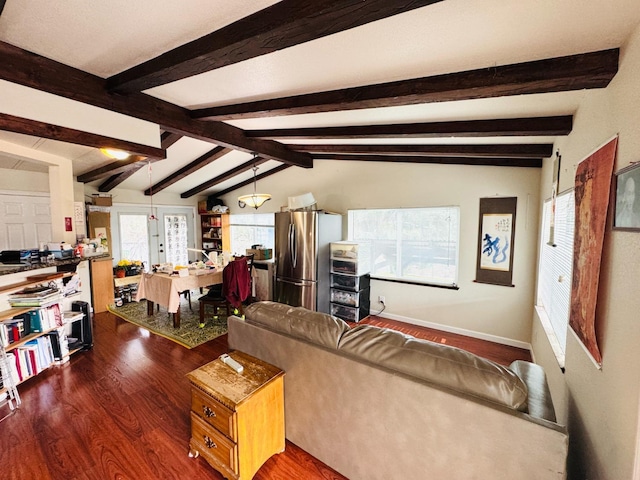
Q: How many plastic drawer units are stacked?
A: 5